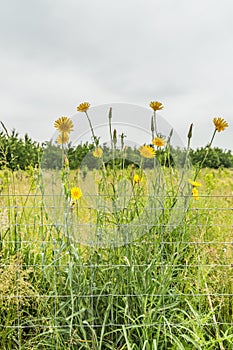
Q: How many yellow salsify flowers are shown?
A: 12